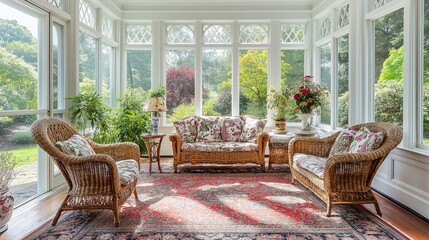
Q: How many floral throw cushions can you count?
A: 7